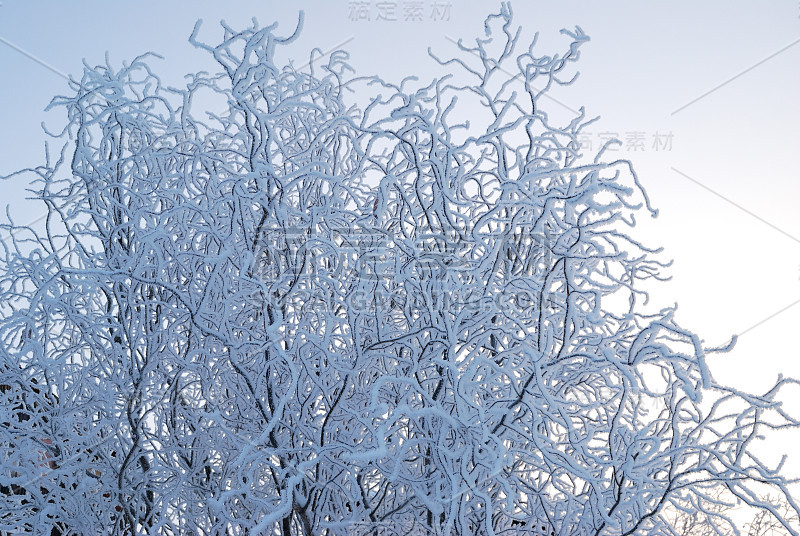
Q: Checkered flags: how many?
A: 0